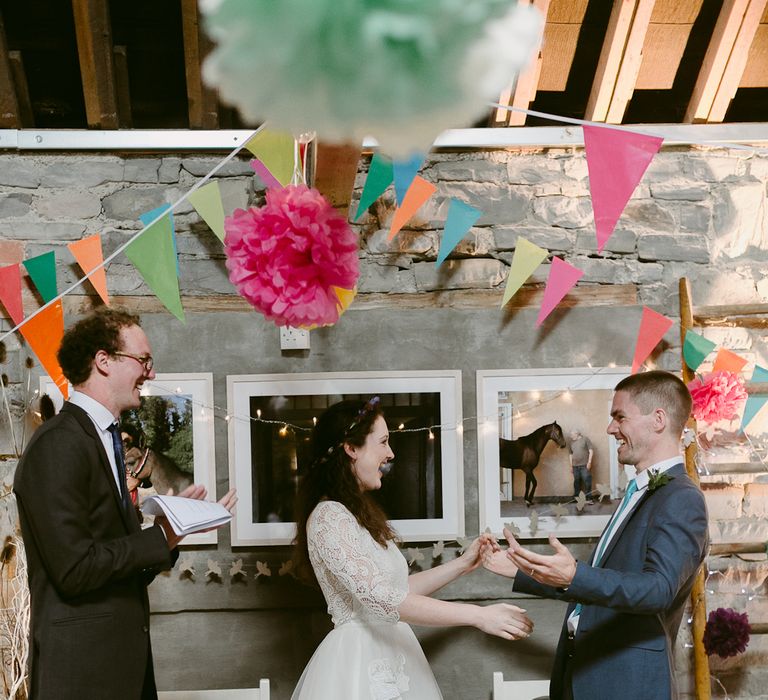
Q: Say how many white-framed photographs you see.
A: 3